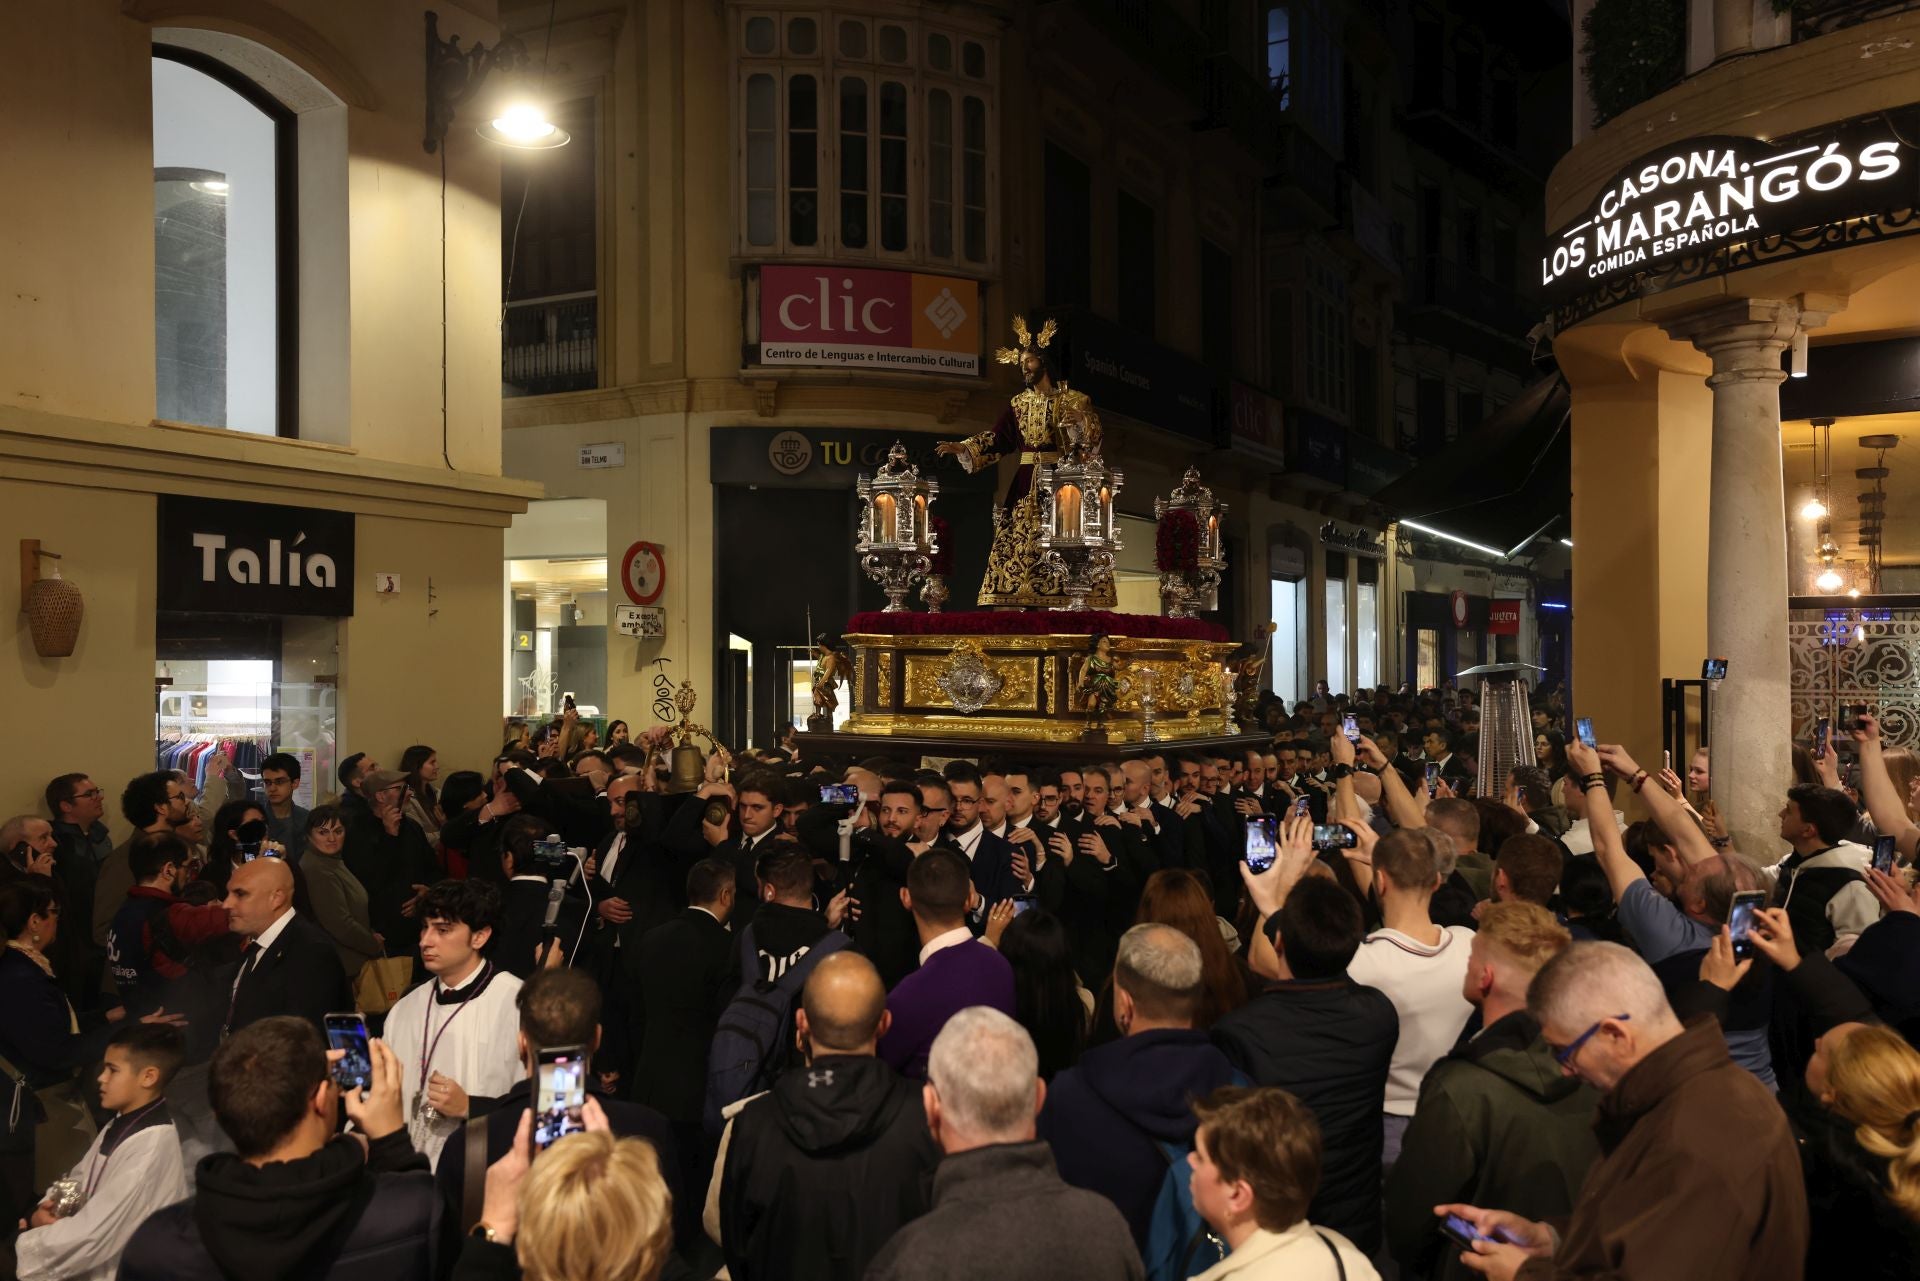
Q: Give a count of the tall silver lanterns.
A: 3